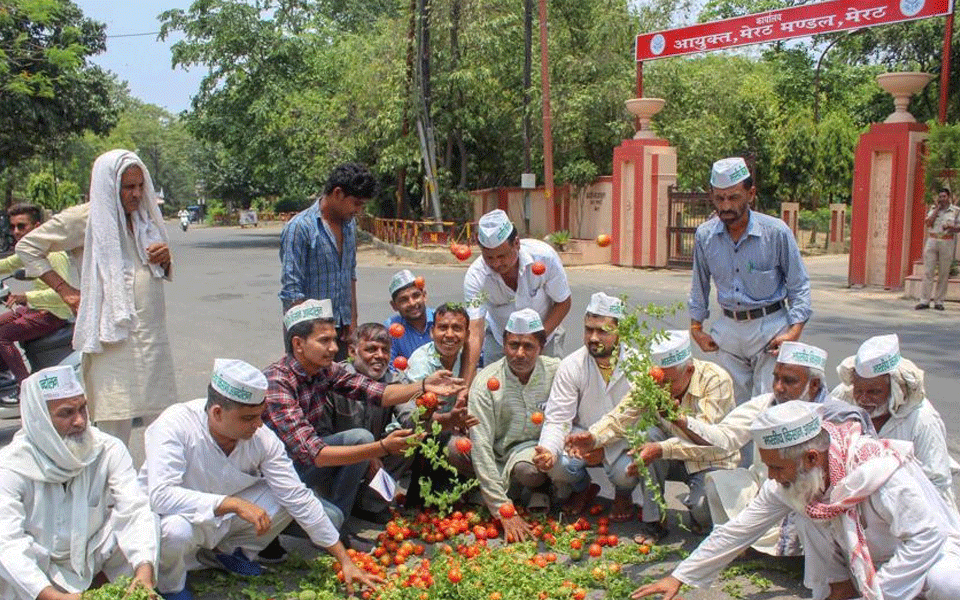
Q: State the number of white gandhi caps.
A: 12